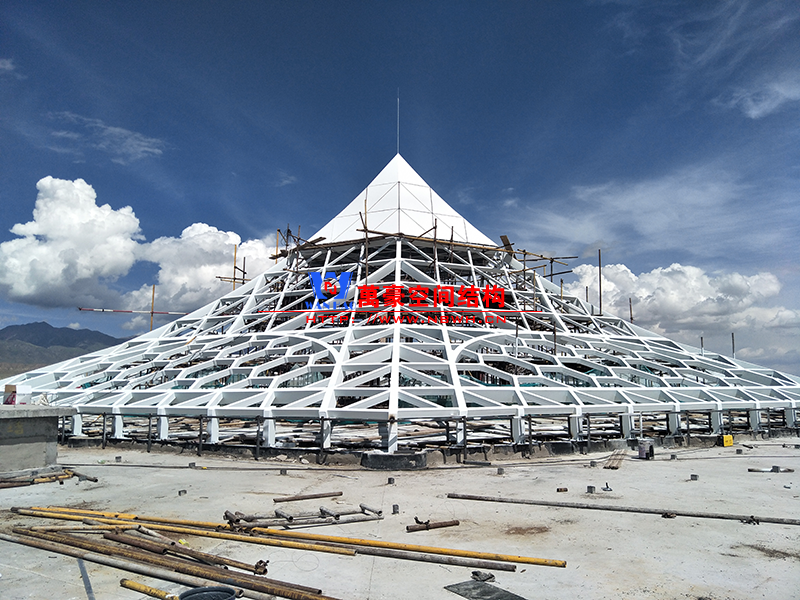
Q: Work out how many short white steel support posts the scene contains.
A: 15